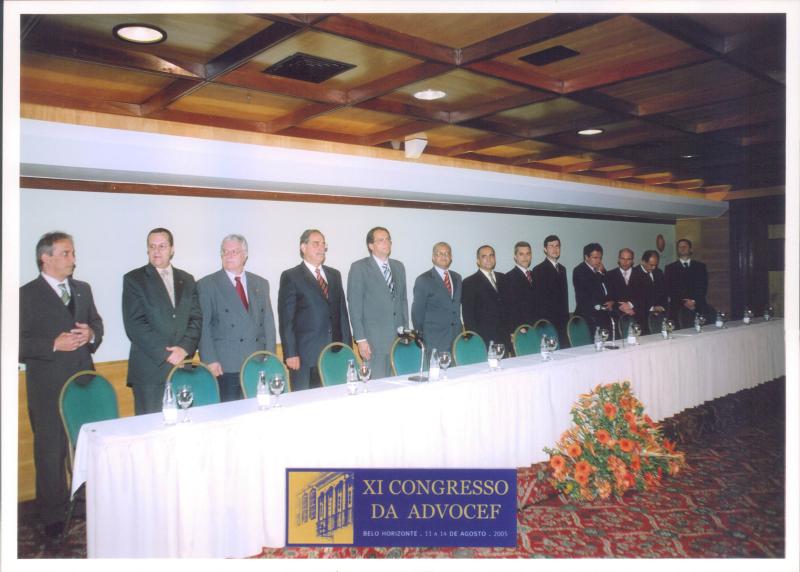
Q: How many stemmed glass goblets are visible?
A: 13